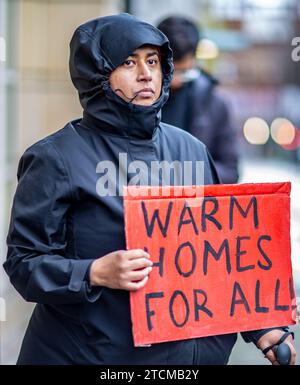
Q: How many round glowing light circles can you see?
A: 3